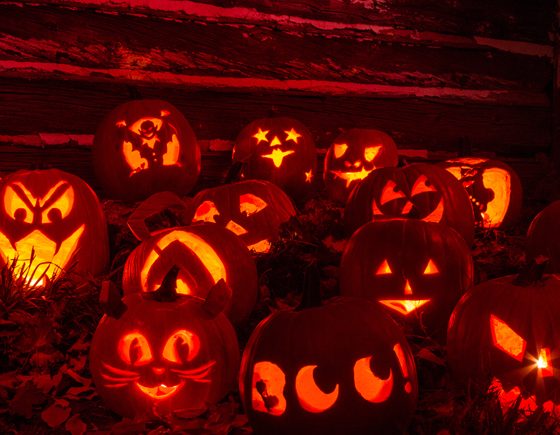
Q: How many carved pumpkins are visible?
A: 12